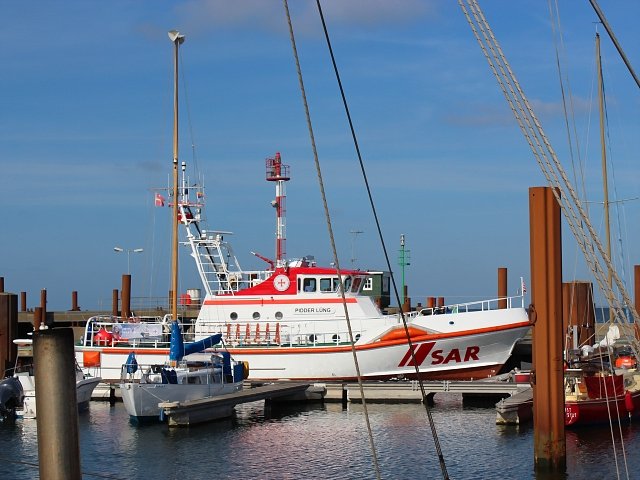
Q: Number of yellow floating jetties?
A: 0